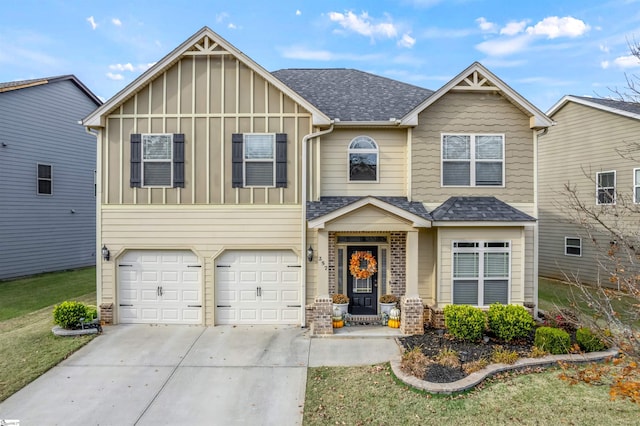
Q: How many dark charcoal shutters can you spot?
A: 4